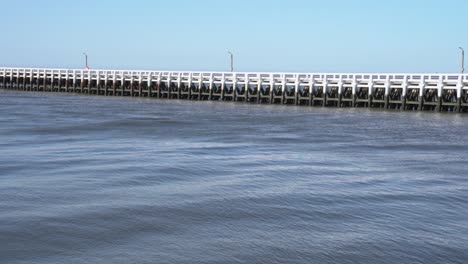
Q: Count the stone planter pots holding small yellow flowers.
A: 0